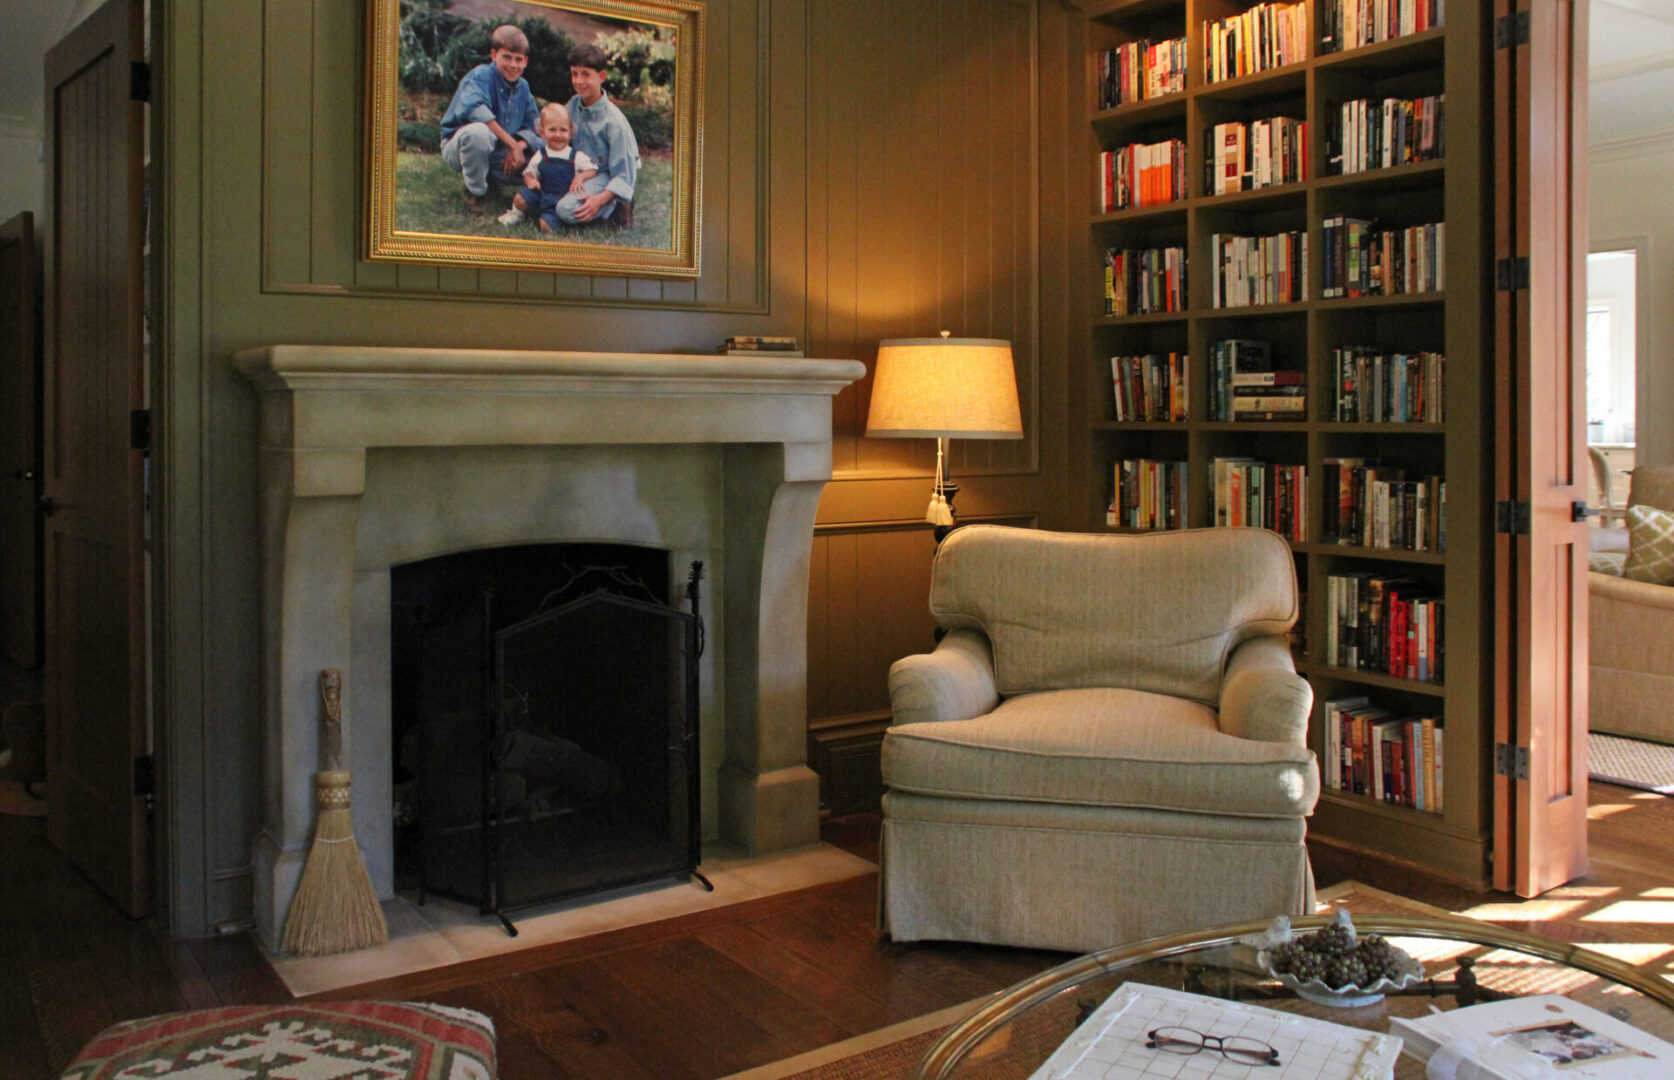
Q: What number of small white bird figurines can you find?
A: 2